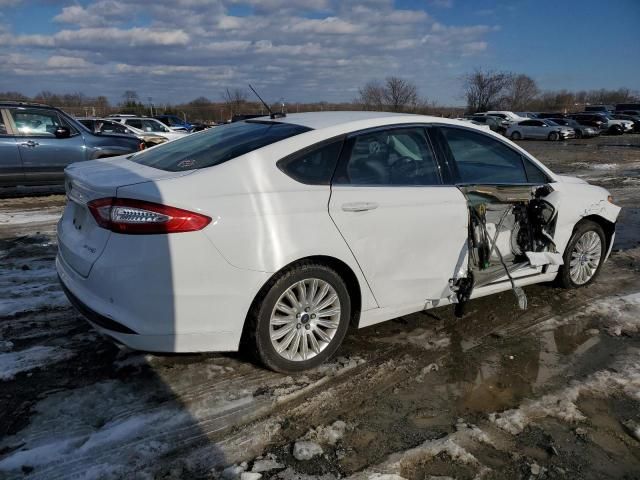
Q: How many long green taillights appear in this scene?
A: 0